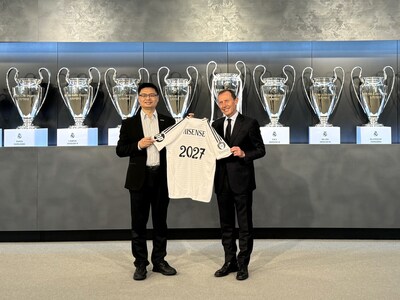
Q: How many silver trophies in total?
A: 8